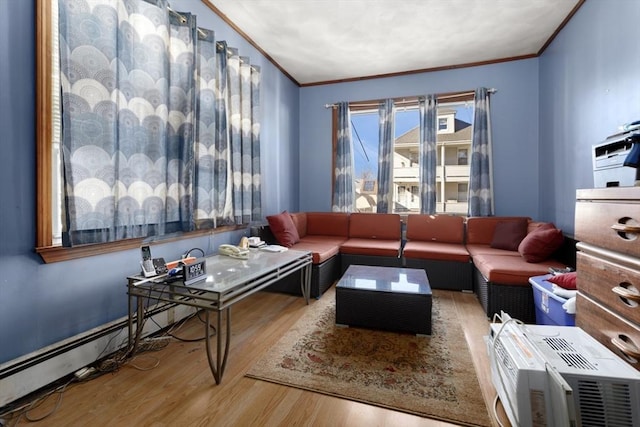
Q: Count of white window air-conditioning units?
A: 1